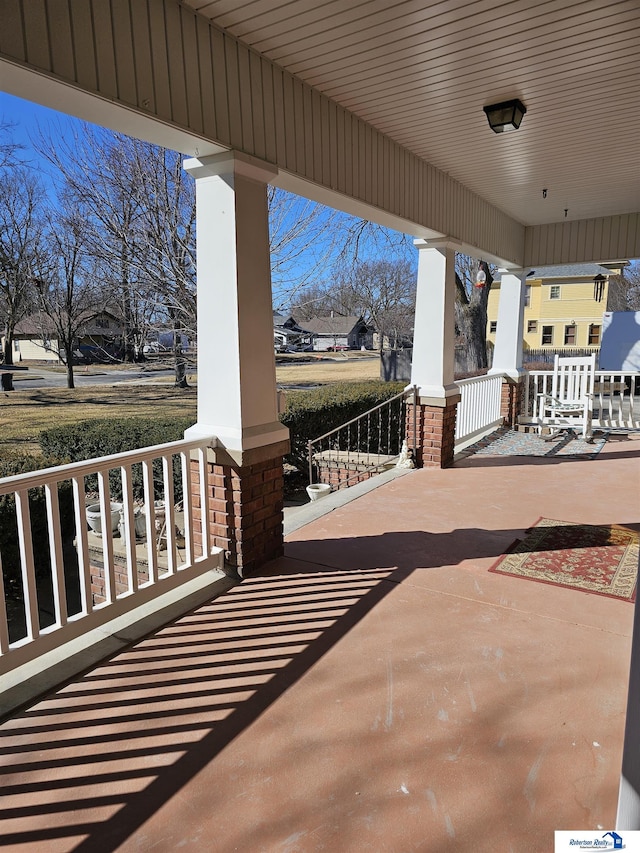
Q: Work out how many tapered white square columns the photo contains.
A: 3